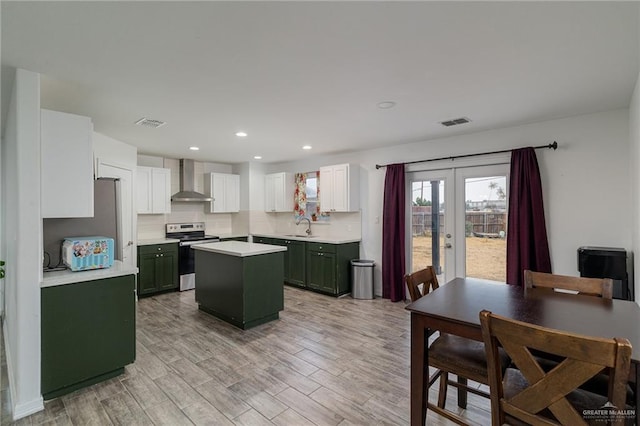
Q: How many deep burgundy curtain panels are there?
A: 2